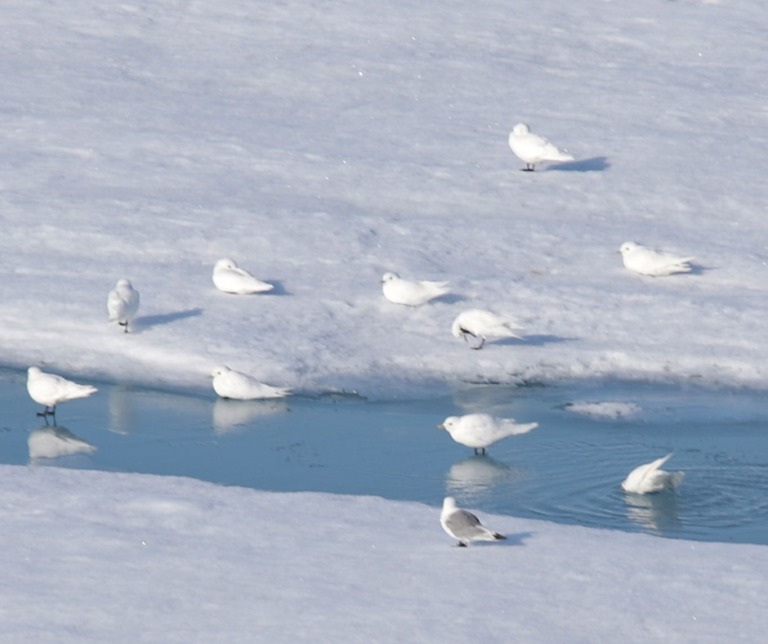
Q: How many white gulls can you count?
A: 10